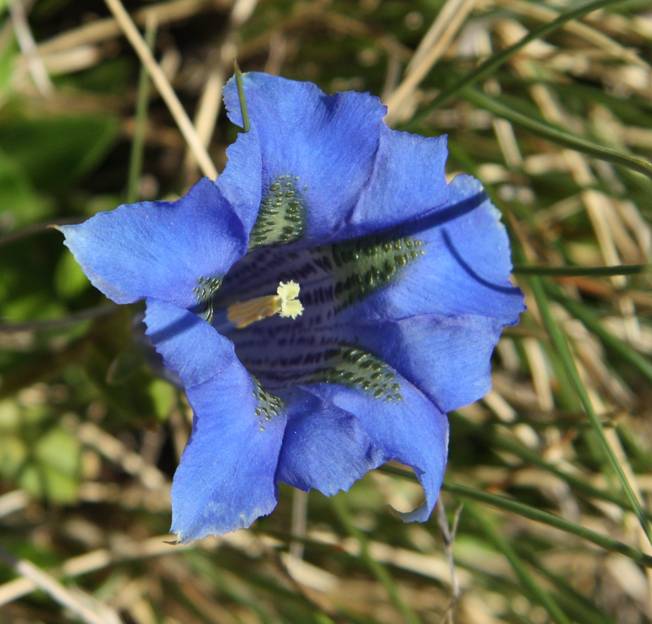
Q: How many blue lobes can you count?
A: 5